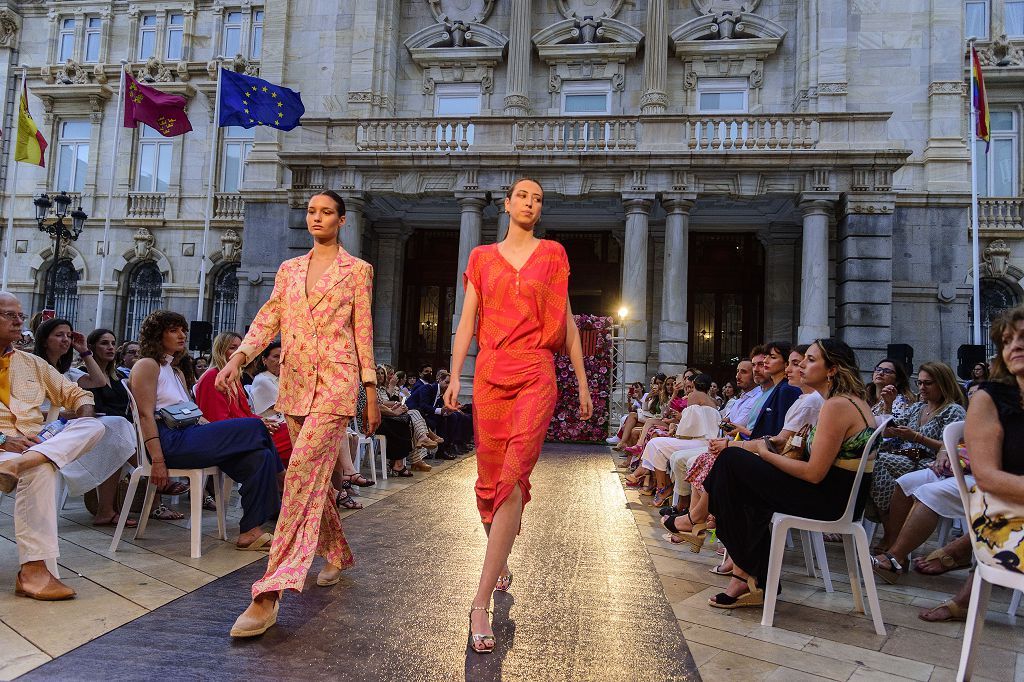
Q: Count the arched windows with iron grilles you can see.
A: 4